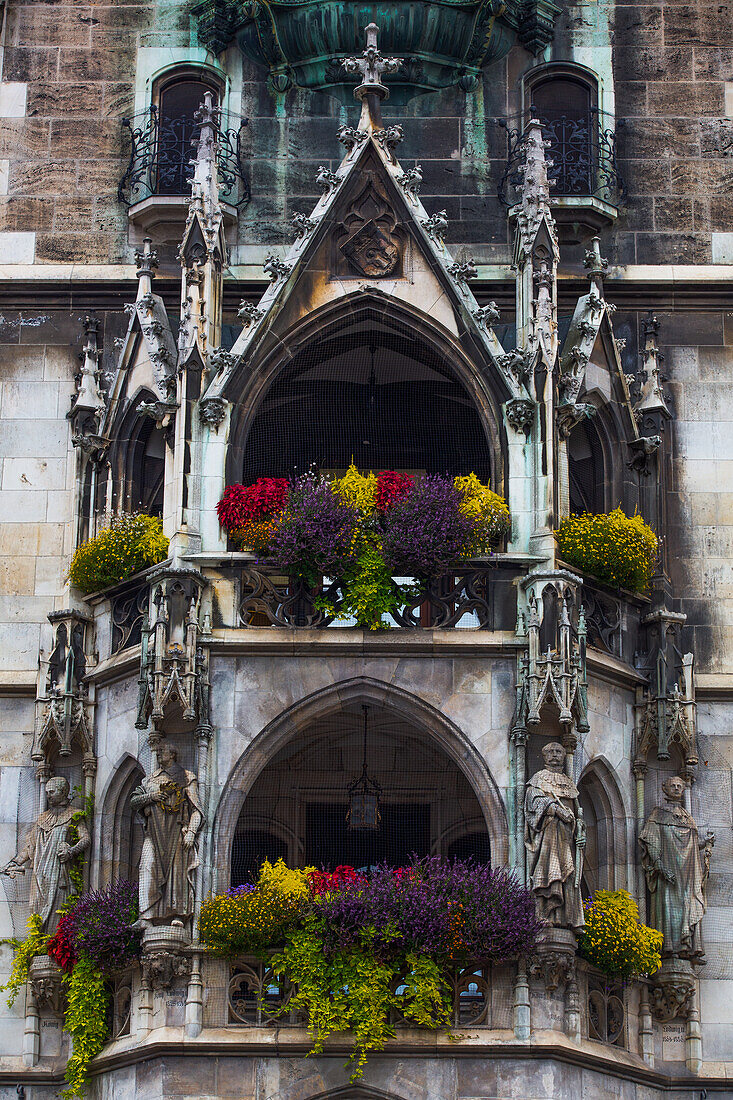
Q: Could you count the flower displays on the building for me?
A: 6